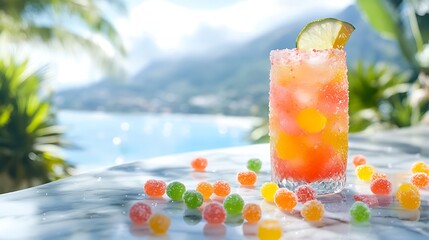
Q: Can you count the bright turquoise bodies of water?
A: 1